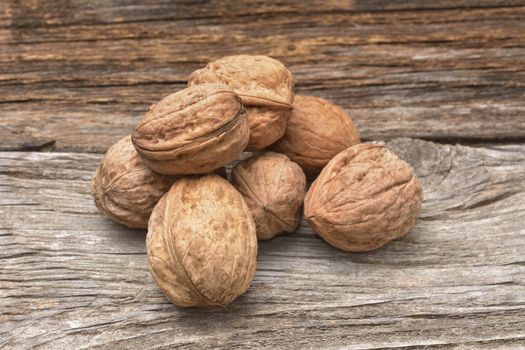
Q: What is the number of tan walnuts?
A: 7